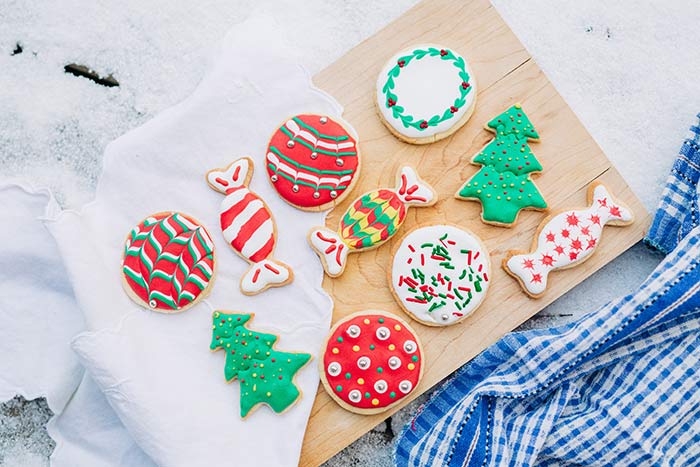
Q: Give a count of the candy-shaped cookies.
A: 3